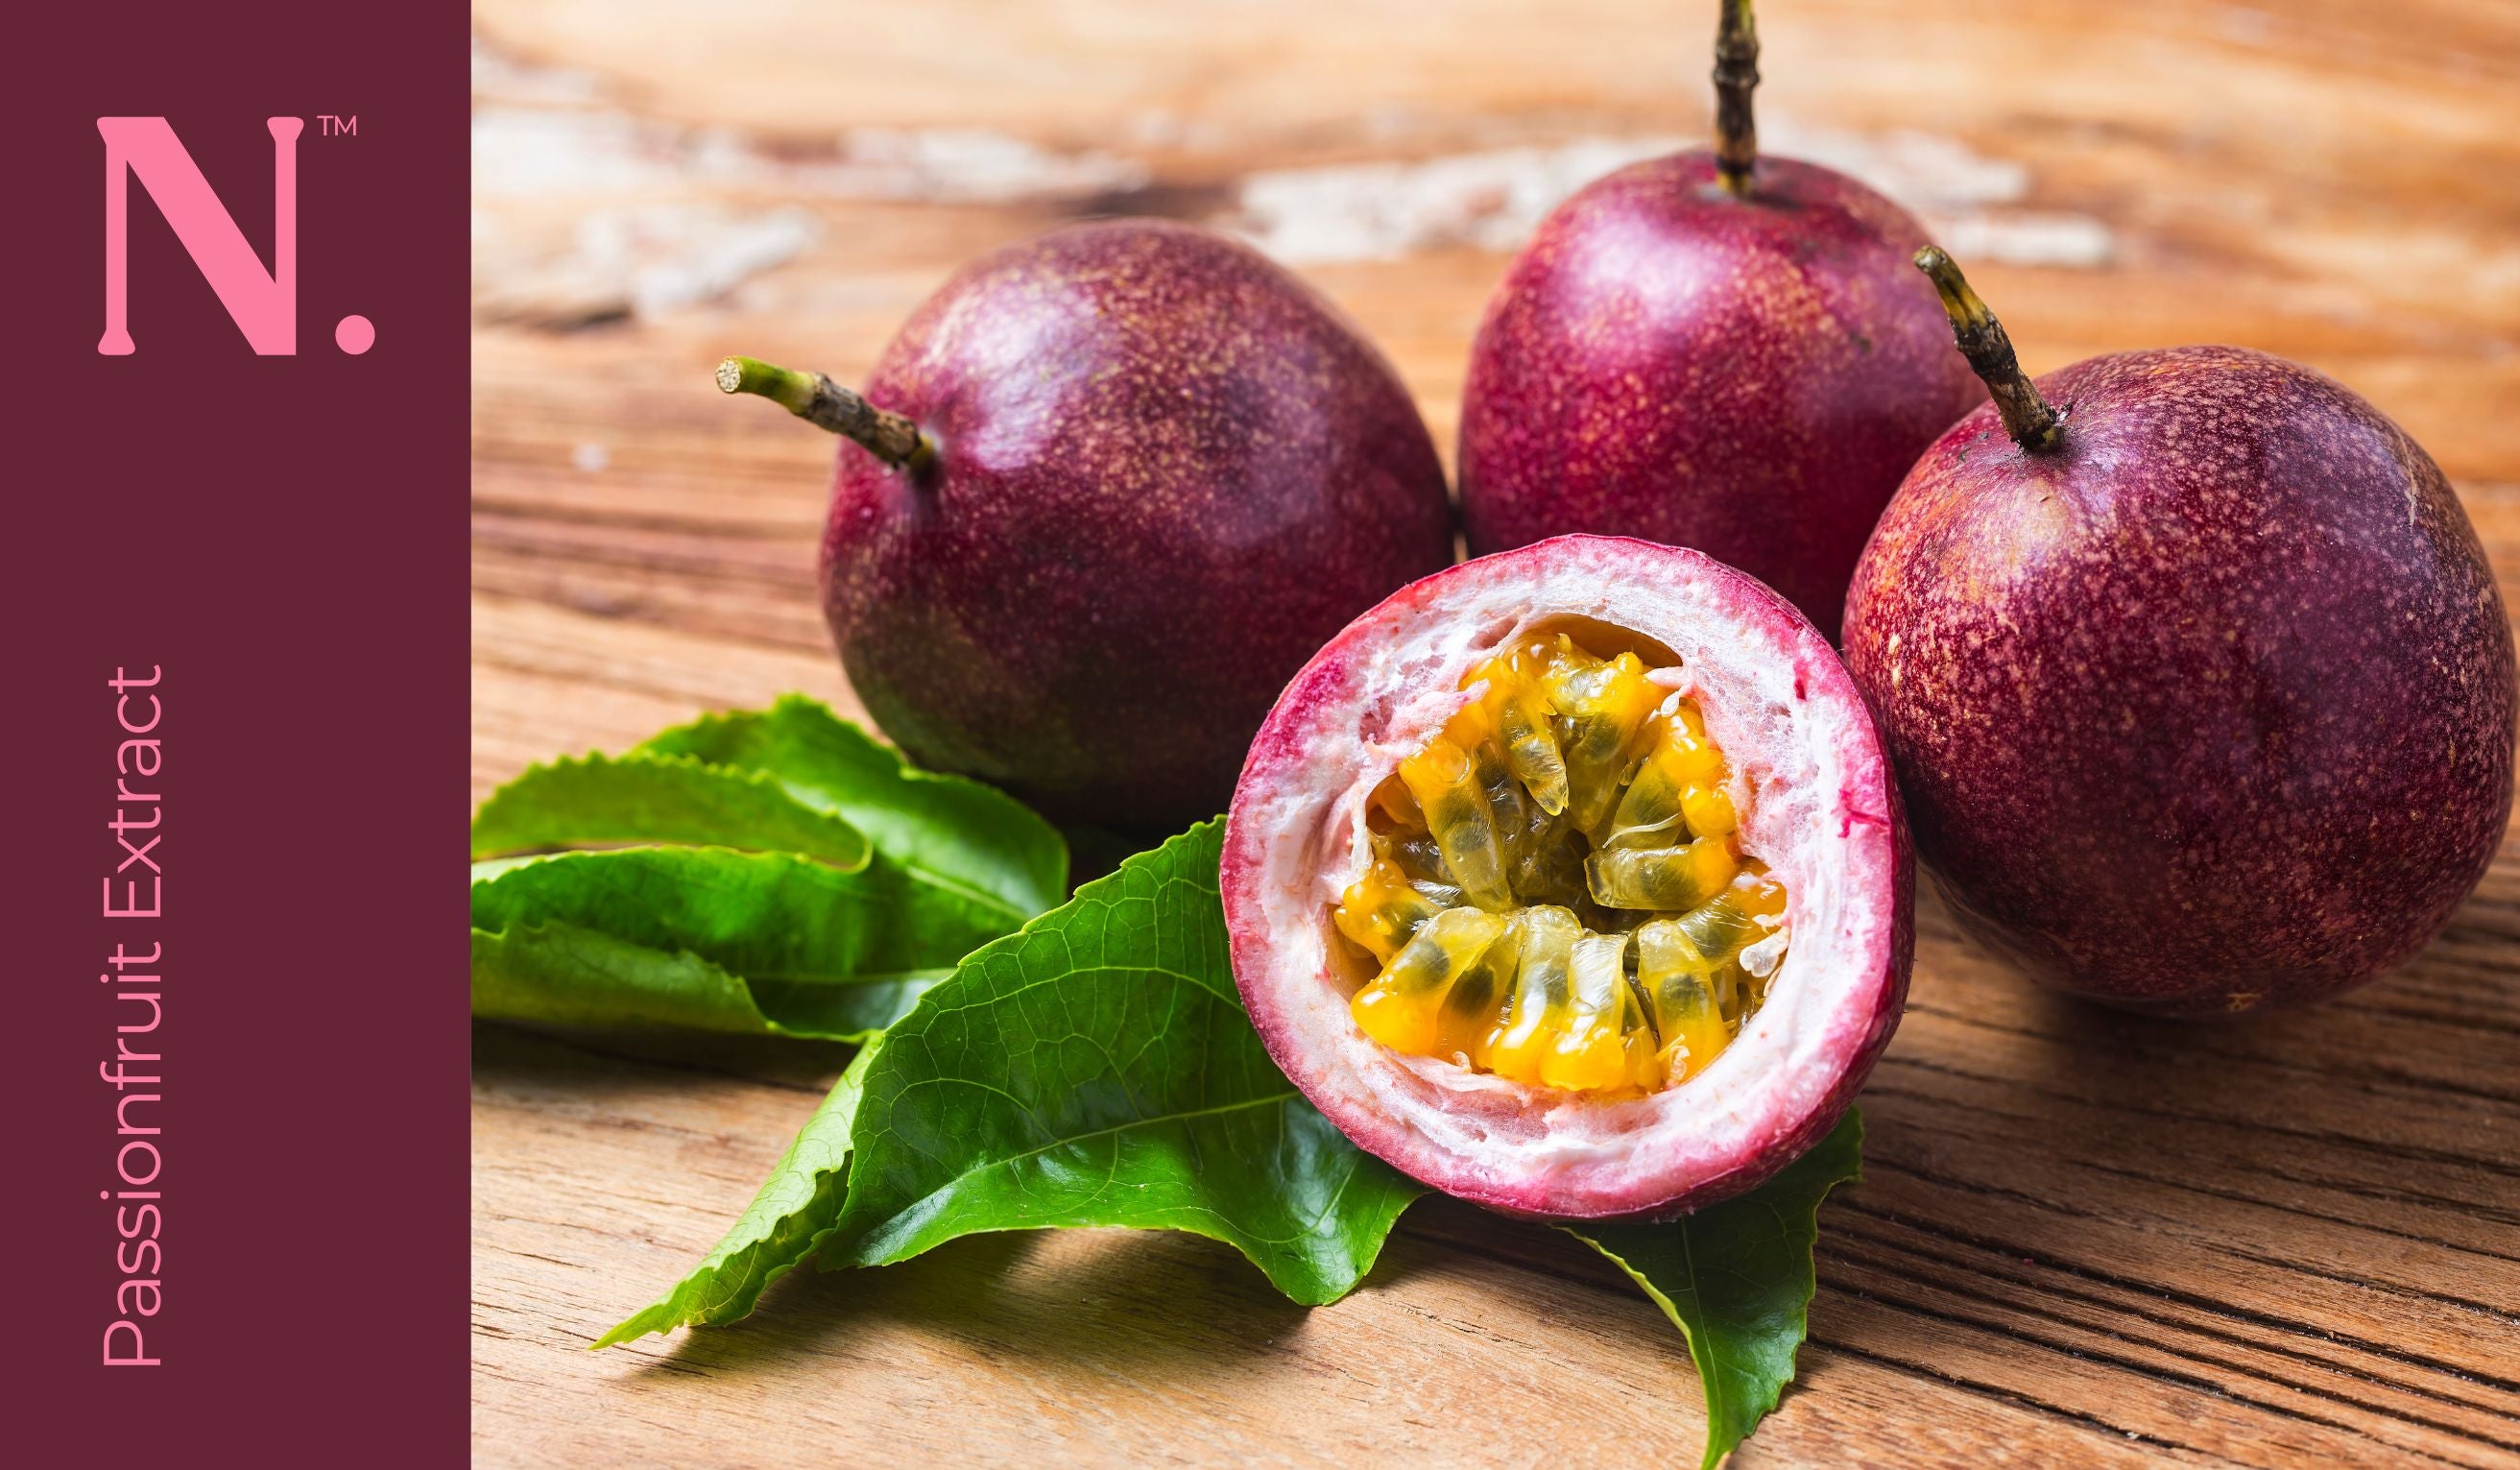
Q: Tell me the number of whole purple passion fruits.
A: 3